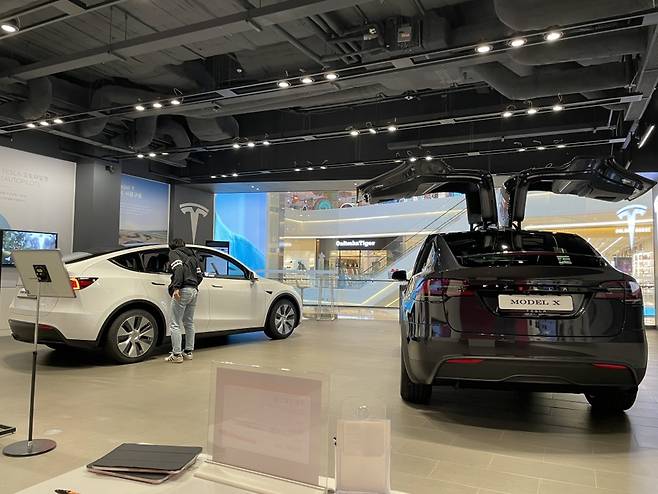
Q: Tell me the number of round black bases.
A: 1